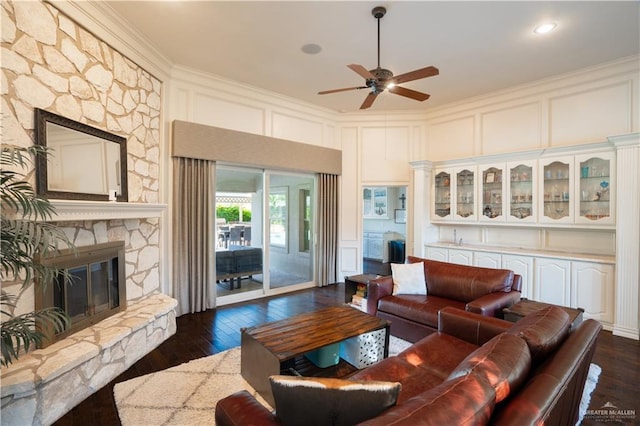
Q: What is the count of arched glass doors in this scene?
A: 6